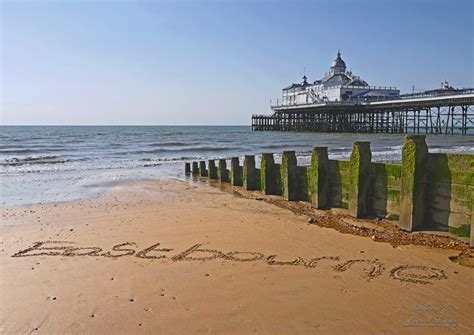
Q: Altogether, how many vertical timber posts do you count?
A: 12